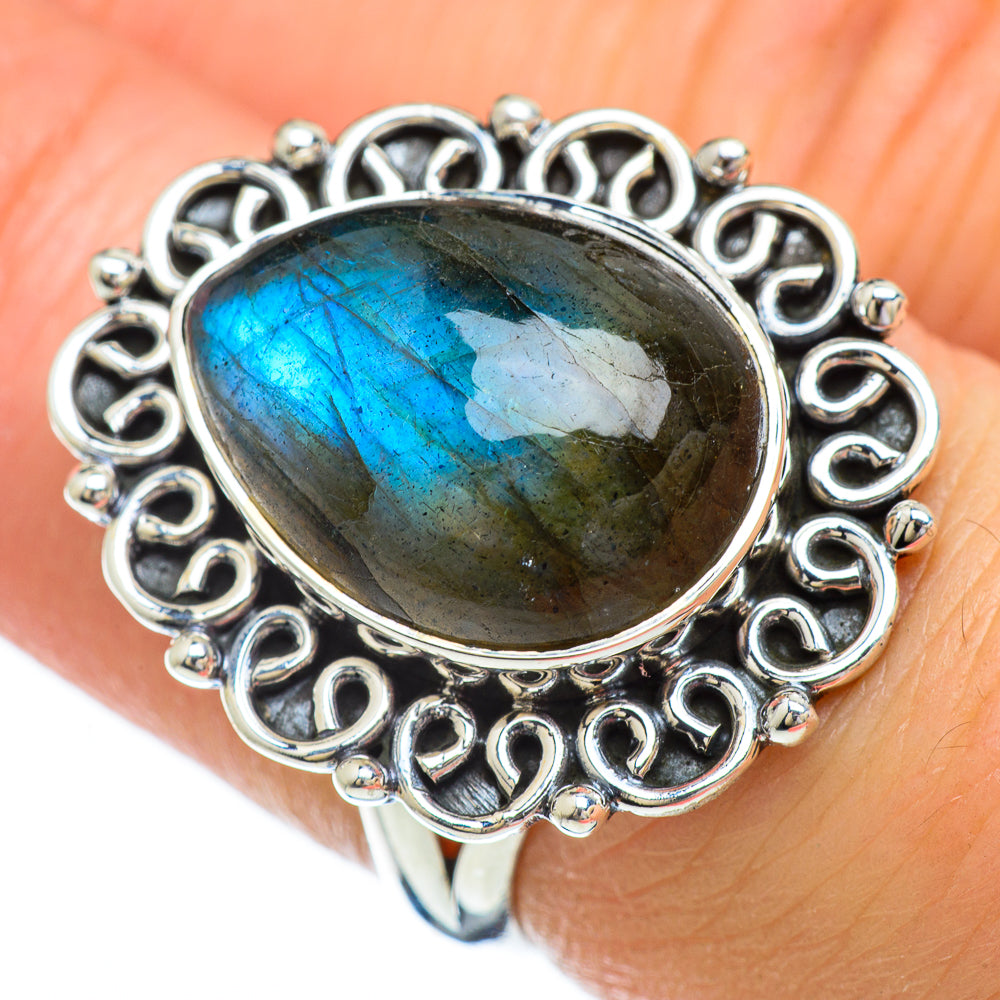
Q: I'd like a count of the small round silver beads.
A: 11